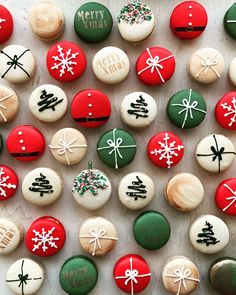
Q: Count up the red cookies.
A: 12